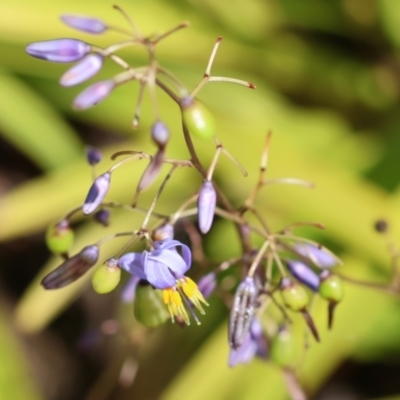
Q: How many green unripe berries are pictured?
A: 7